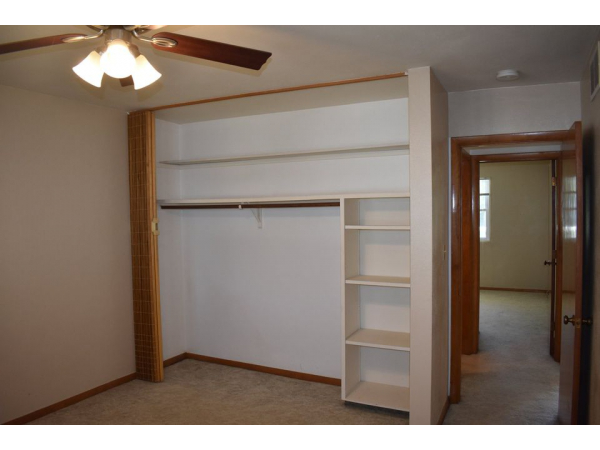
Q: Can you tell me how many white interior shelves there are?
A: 6